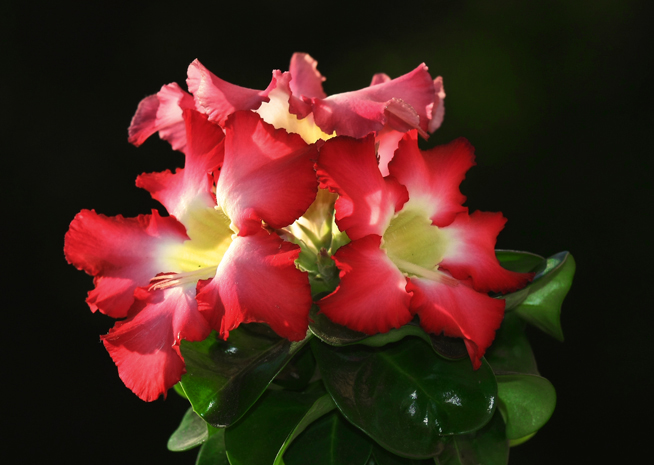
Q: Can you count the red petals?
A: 10